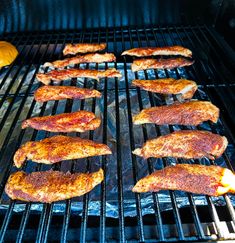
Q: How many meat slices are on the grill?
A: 13